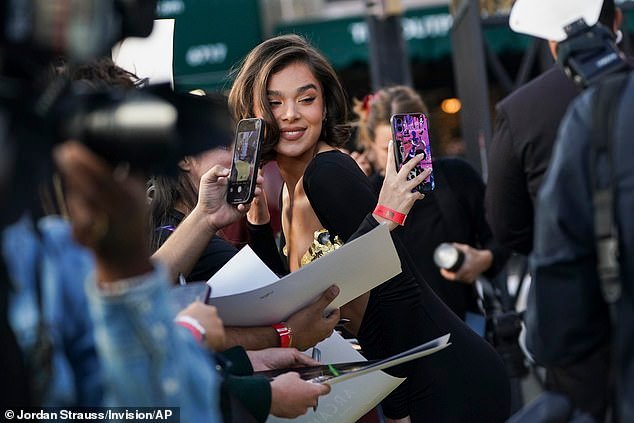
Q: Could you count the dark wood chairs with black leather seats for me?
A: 0